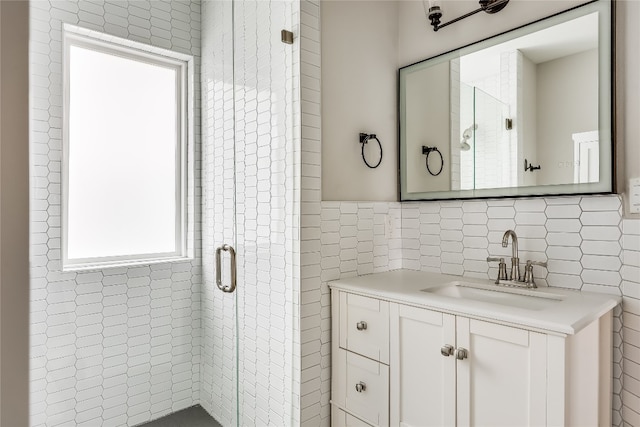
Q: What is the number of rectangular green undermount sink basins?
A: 0